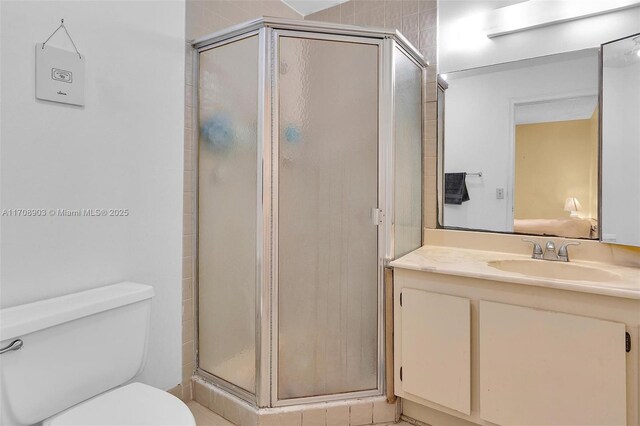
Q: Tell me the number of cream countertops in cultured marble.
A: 1